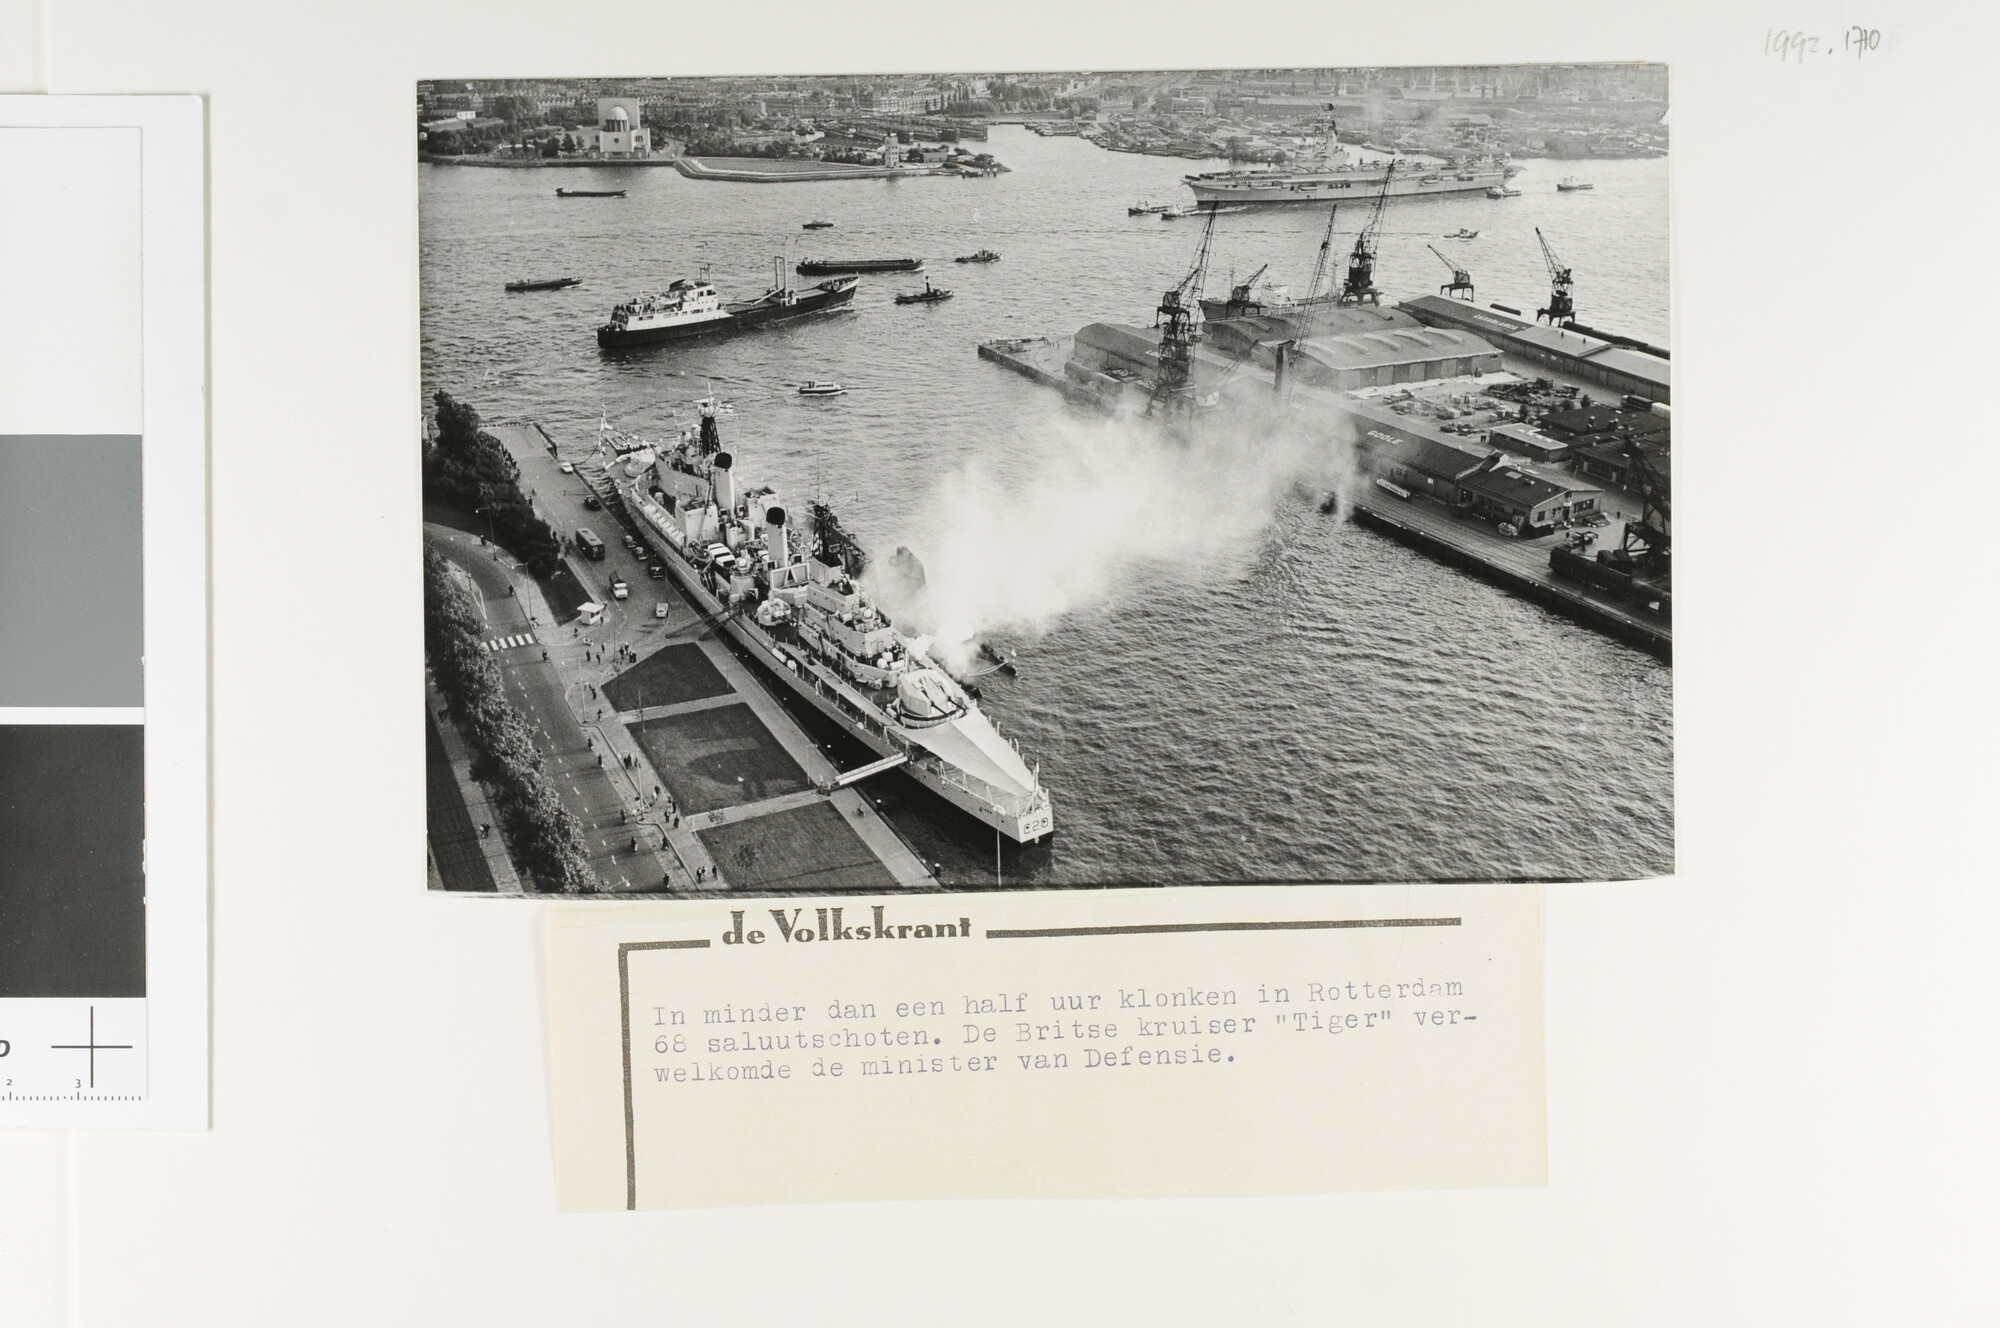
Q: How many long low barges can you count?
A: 3